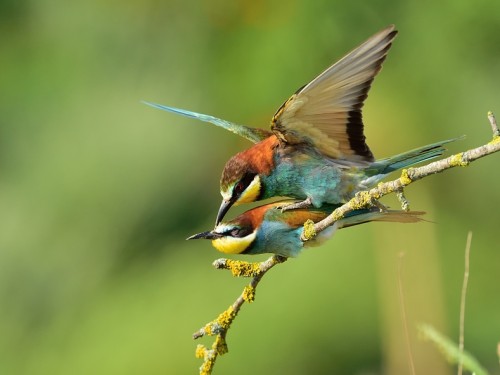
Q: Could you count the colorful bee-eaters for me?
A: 2